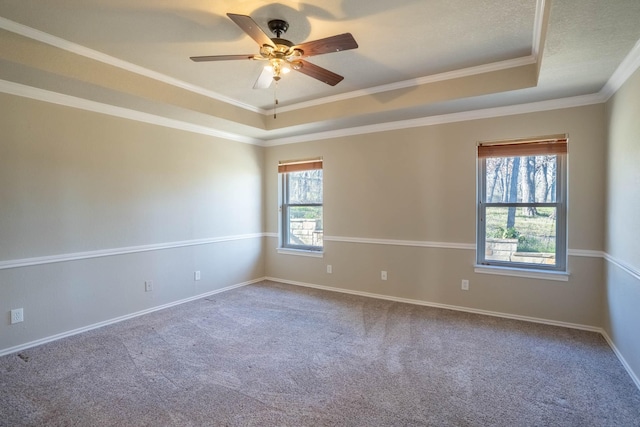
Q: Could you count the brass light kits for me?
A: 1